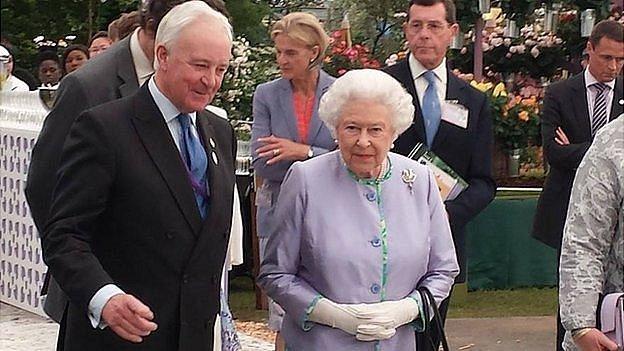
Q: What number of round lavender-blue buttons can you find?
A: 3